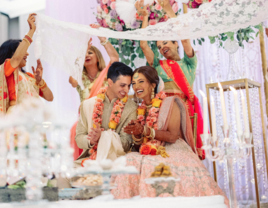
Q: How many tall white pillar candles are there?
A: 5